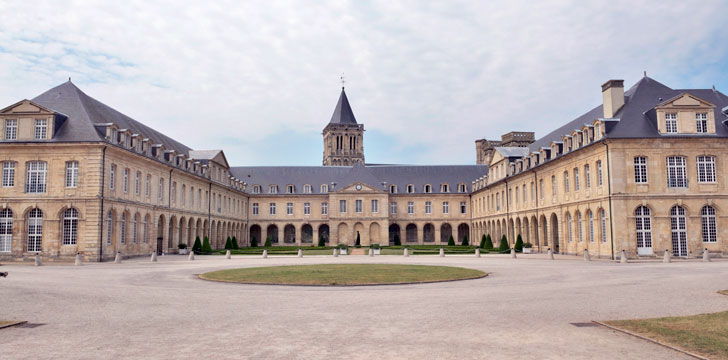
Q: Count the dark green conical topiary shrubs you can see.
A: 14